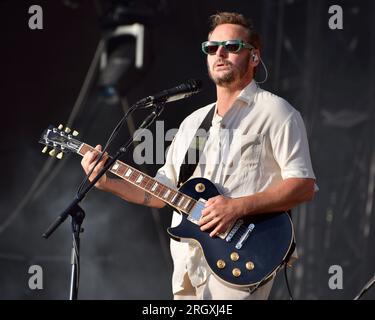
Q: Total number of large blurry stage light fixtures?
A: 1